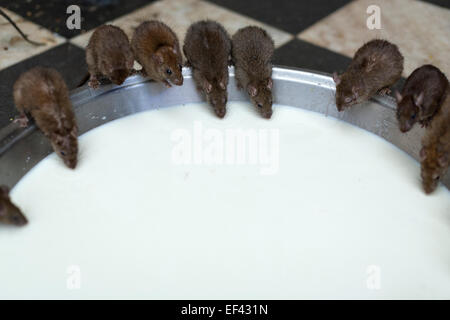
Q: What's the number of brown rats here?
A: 9